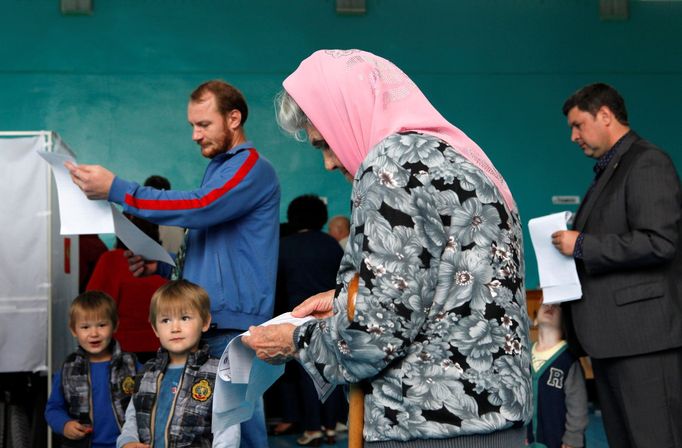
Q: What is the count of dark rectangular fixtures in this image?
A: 3